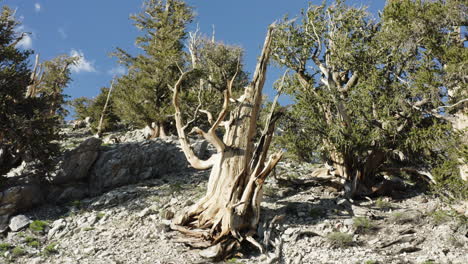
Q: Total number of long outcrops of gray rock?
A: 1